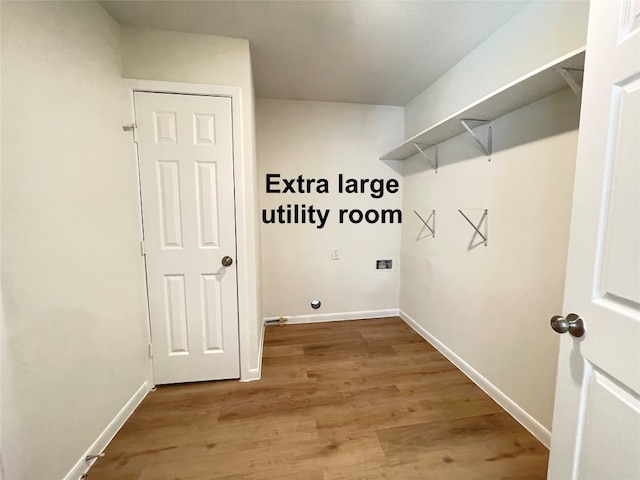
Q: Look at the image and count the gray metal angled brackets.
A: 5